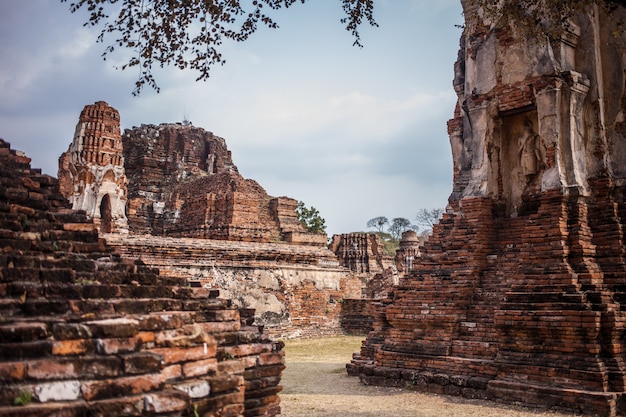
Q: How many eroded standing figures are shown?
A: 1